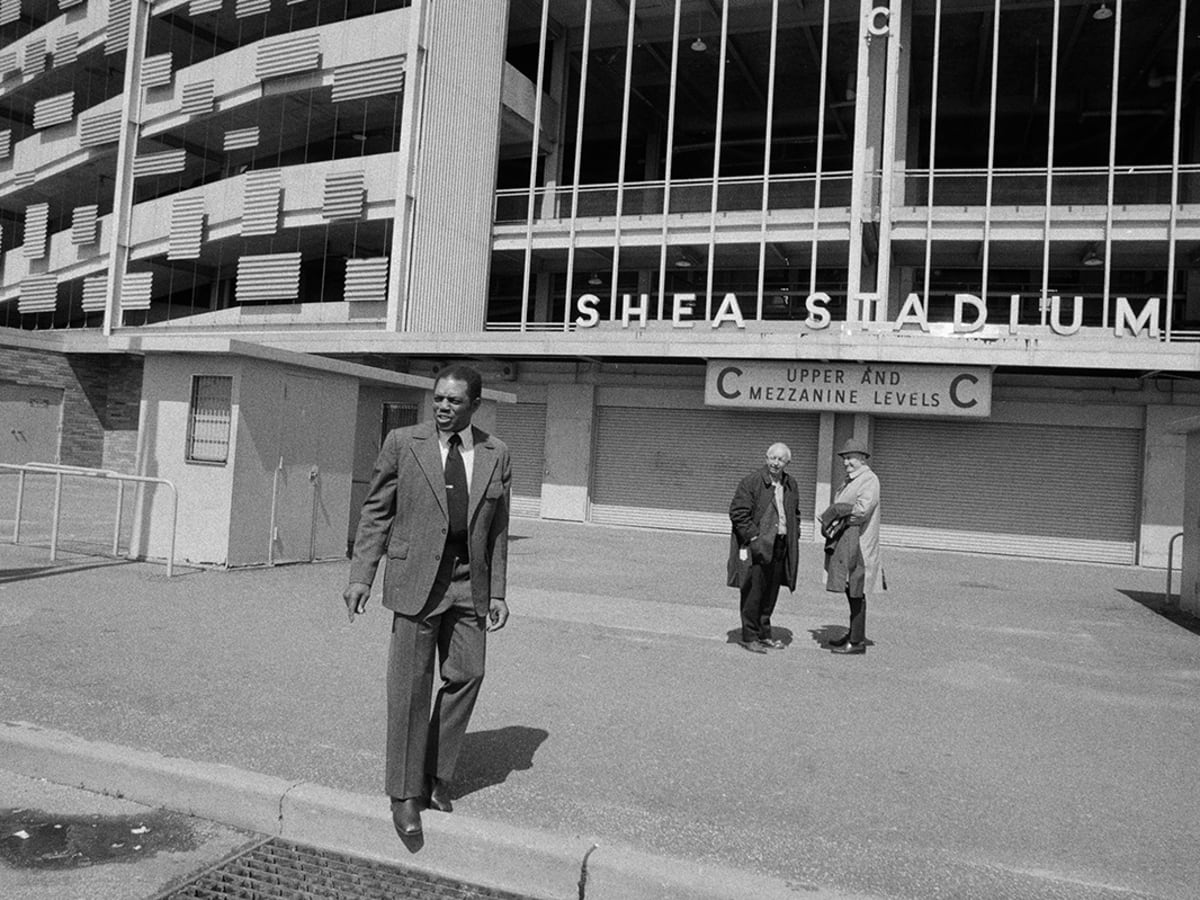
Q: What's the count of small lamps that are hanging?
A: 5